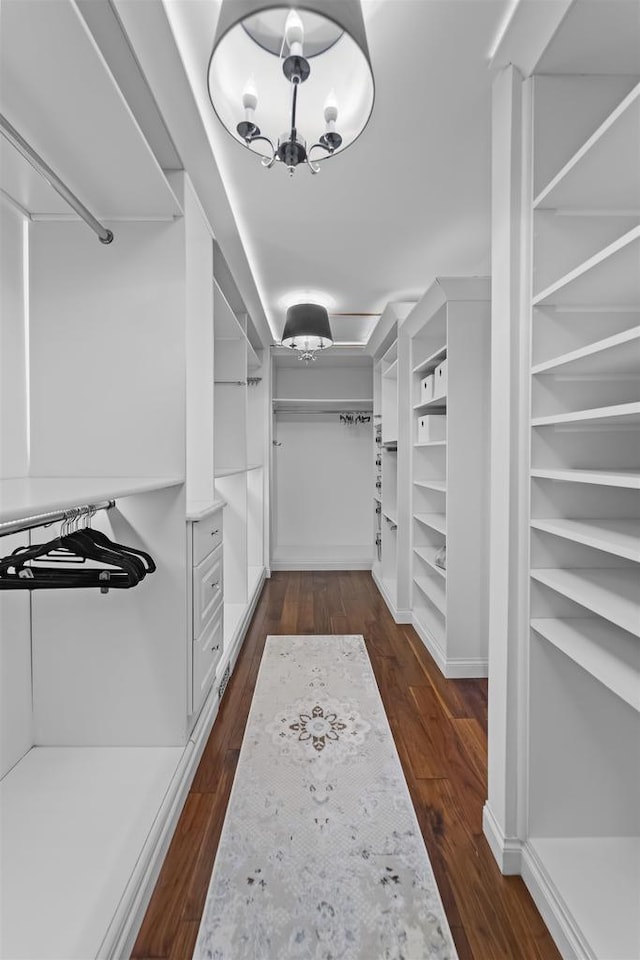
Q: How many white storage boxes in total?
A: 3